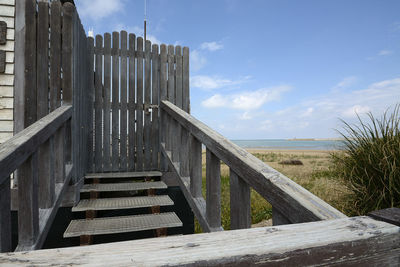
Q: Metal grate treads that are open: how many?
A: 4